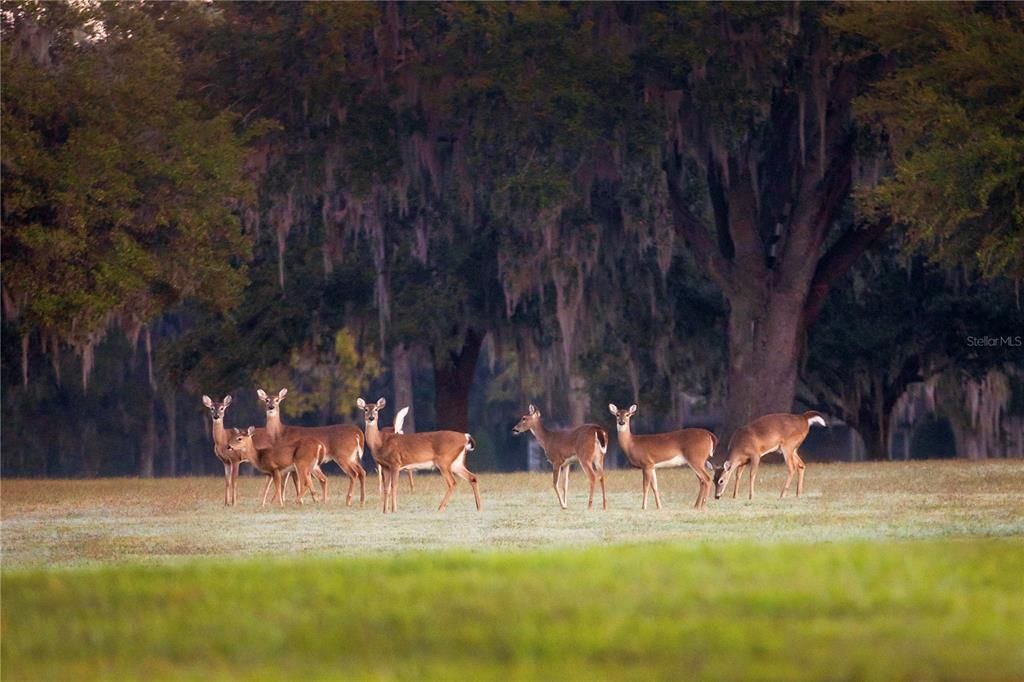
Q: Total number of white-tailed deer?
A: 8